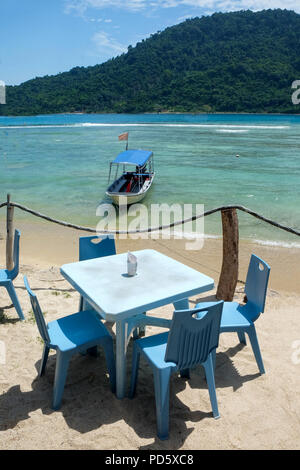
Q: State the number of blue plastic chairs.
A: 5